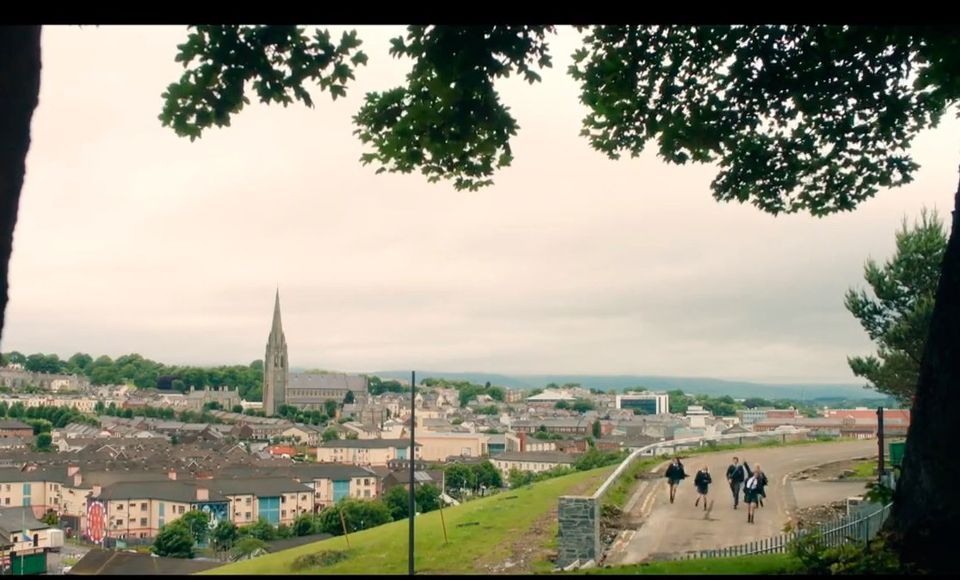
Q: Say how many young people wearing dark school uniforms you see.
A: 5